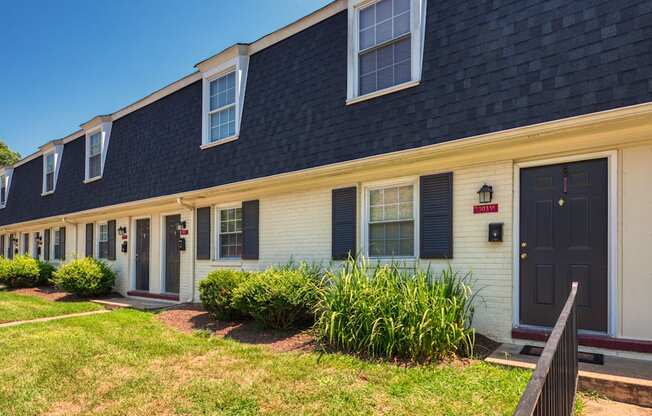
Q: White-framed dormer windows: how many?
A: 5